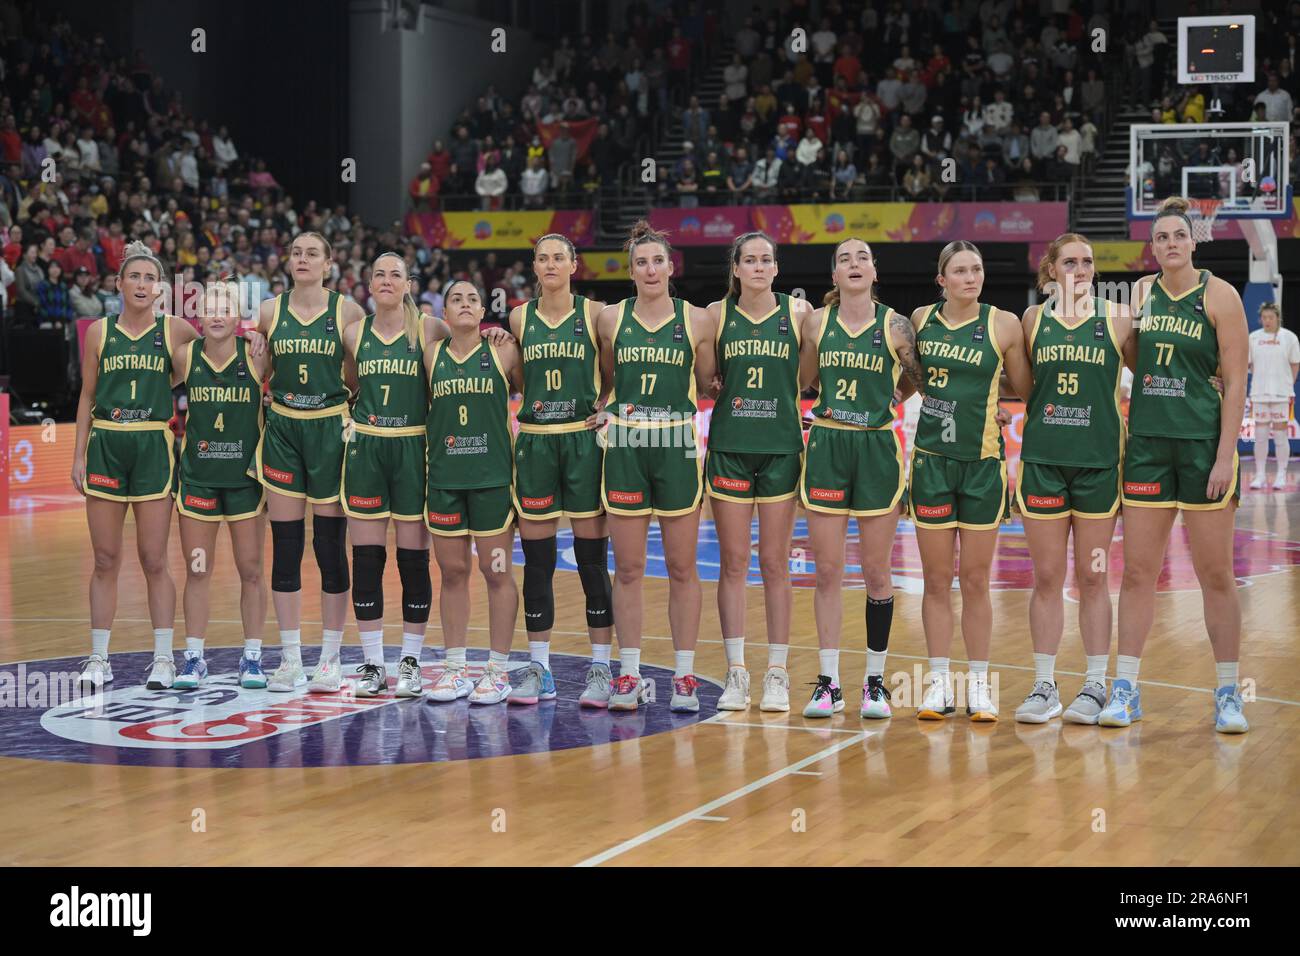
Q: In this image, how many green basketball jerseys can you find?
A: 12